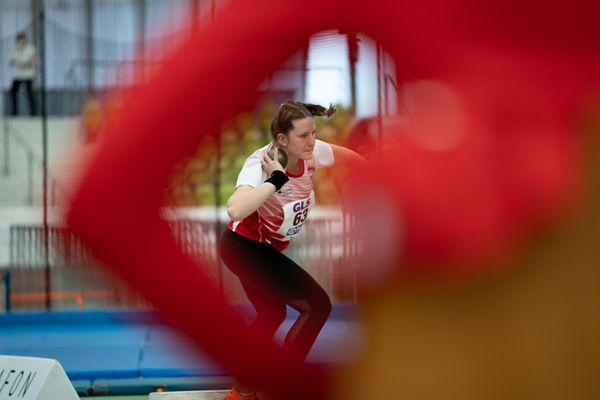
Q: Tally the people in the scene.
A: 2